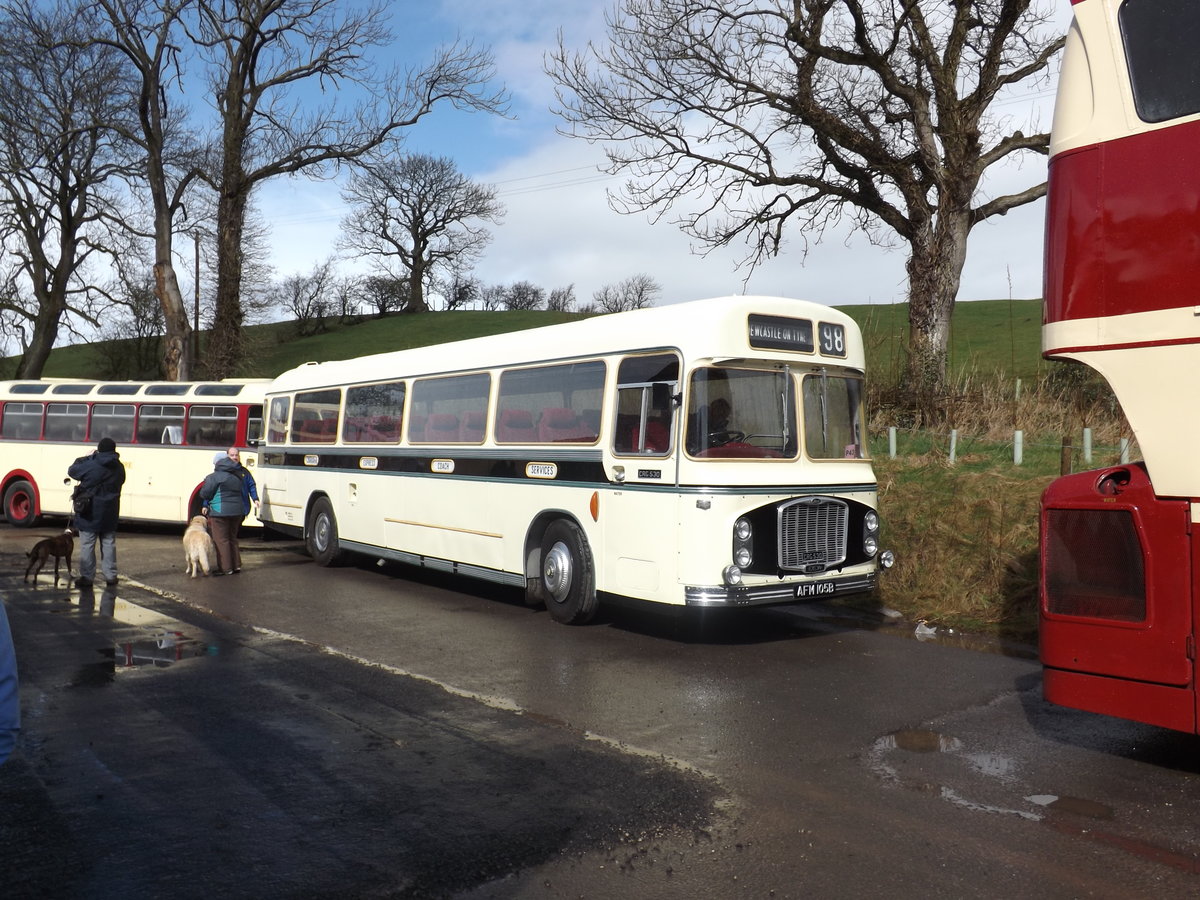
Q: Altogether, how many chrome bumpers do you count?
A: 1